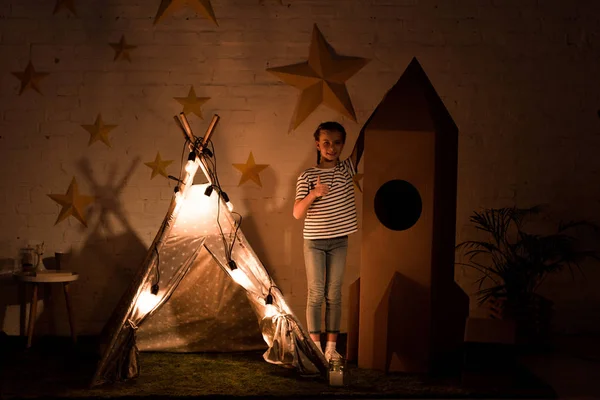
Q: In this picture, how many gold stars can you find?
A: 11